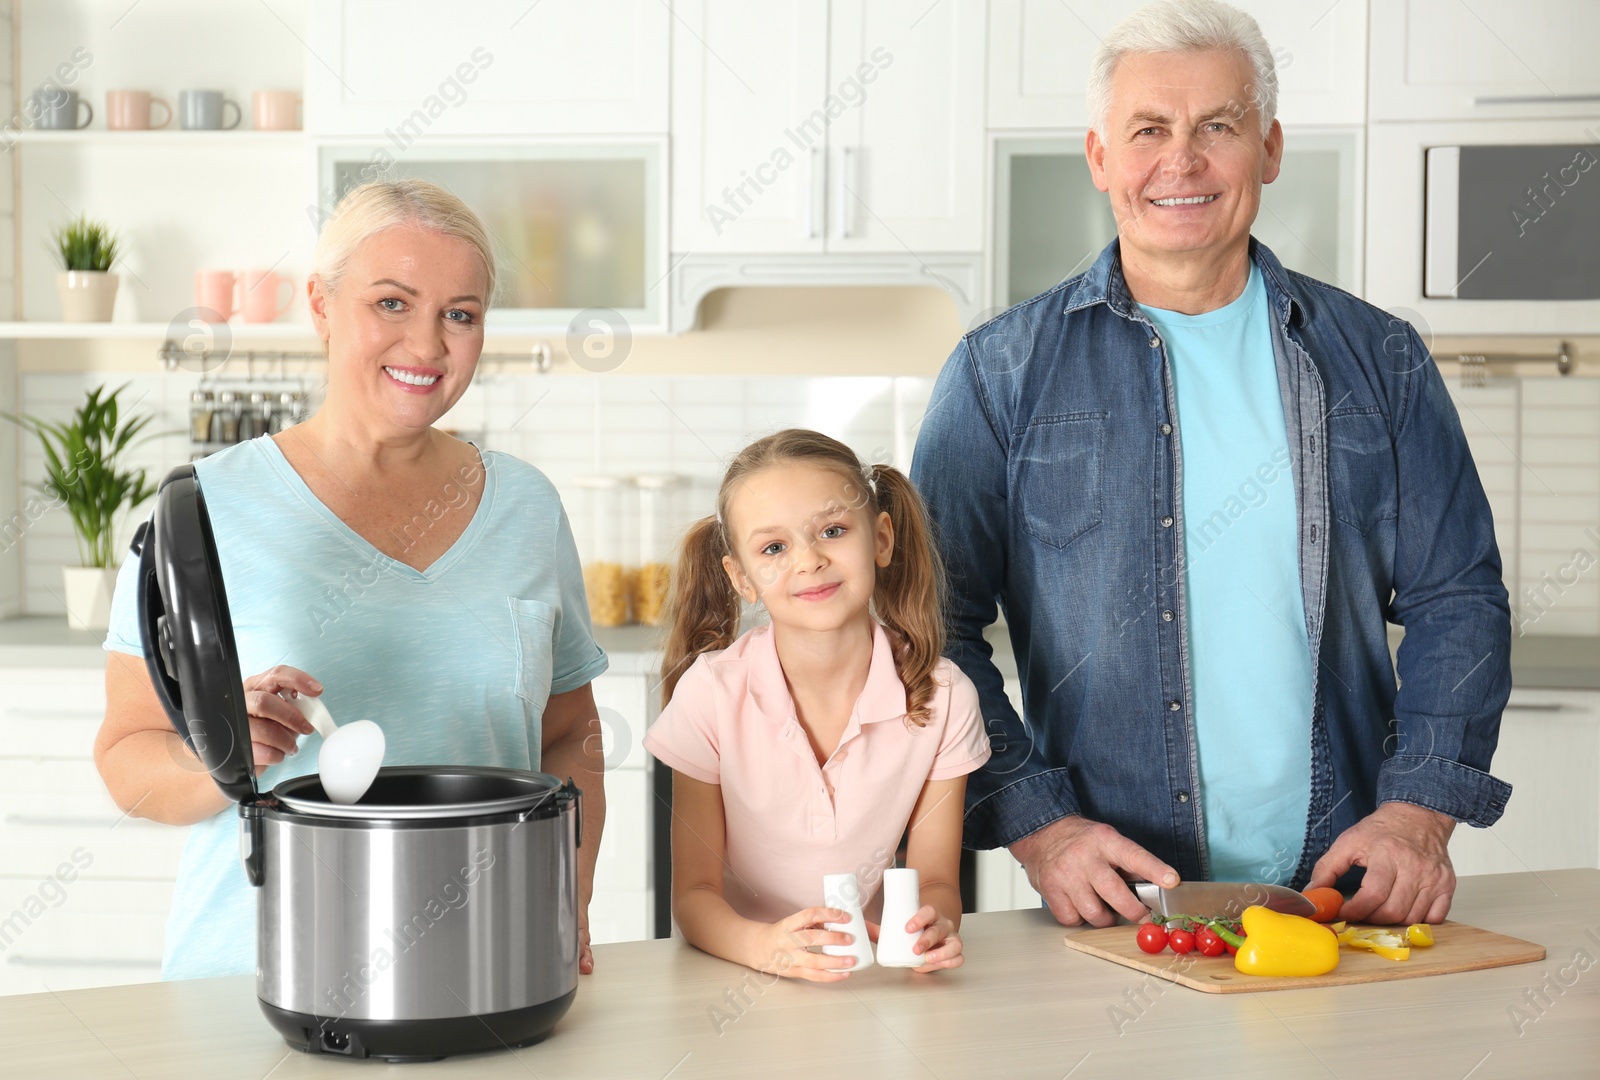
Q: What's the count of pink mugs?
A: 4